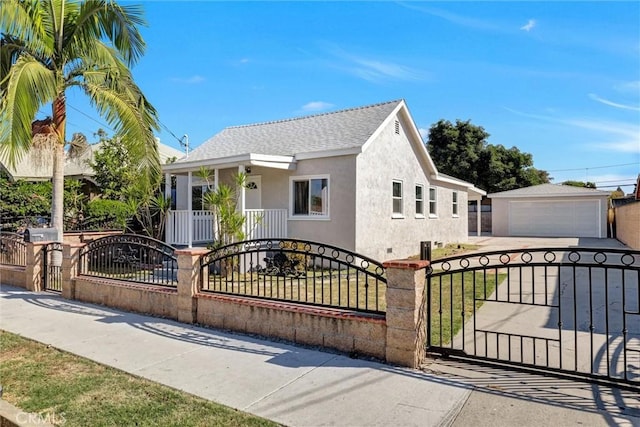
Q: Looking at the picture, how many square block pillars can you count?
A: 4